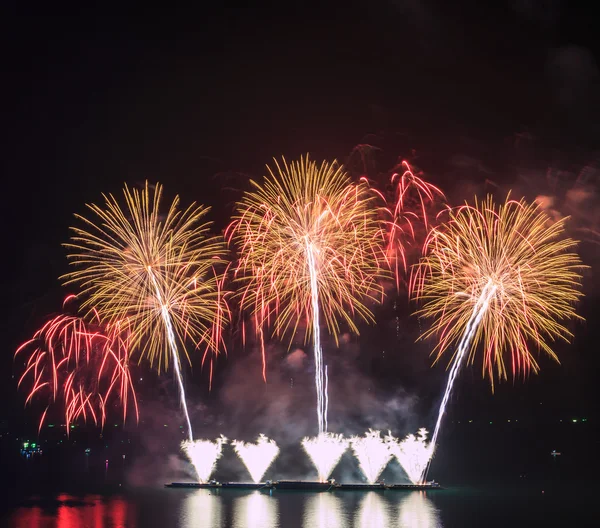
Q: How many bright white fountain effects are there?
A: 5